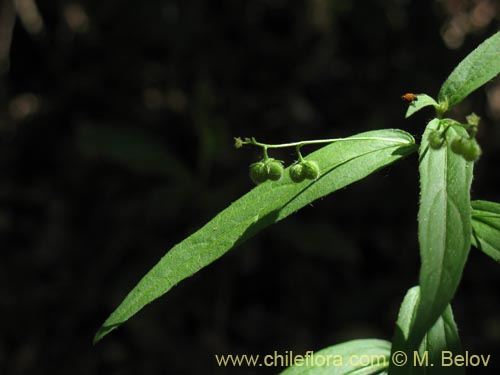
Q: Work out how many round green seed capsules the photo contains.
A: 7